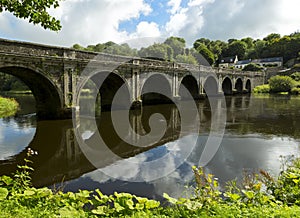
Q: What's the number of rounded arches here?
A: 8